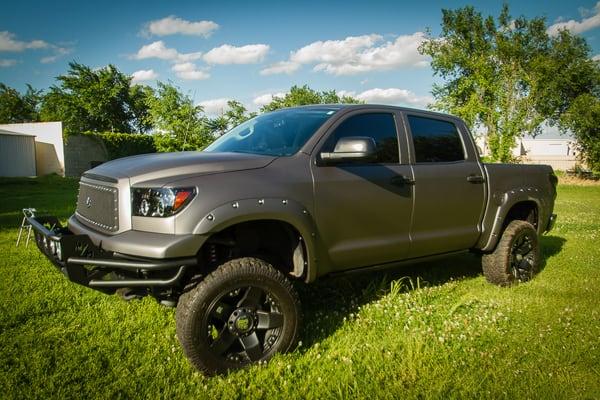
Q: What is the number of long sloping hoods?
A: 1